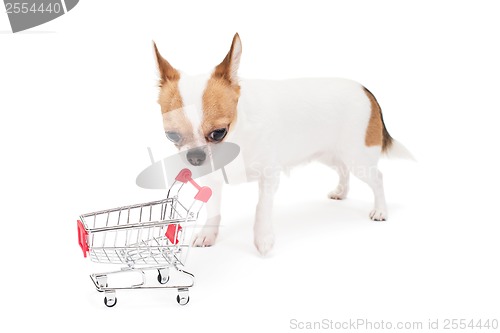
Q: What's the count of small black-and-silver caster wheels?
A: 4